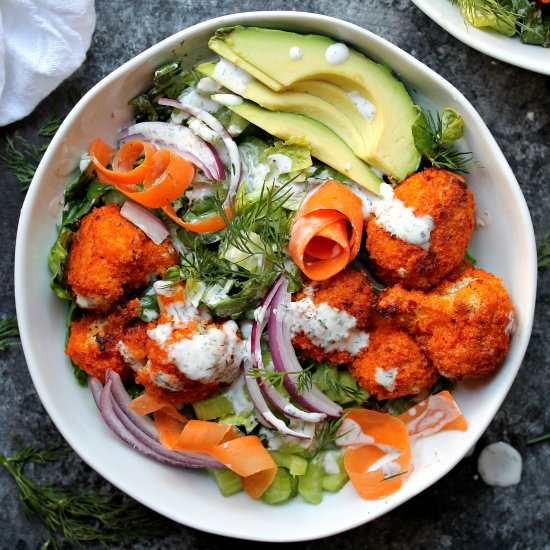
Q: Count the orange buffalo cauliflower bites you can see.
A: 7